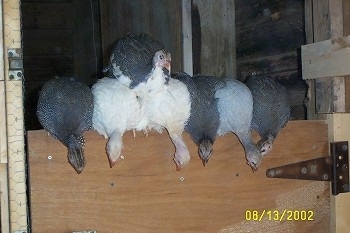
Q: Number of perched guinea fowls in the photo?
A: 7